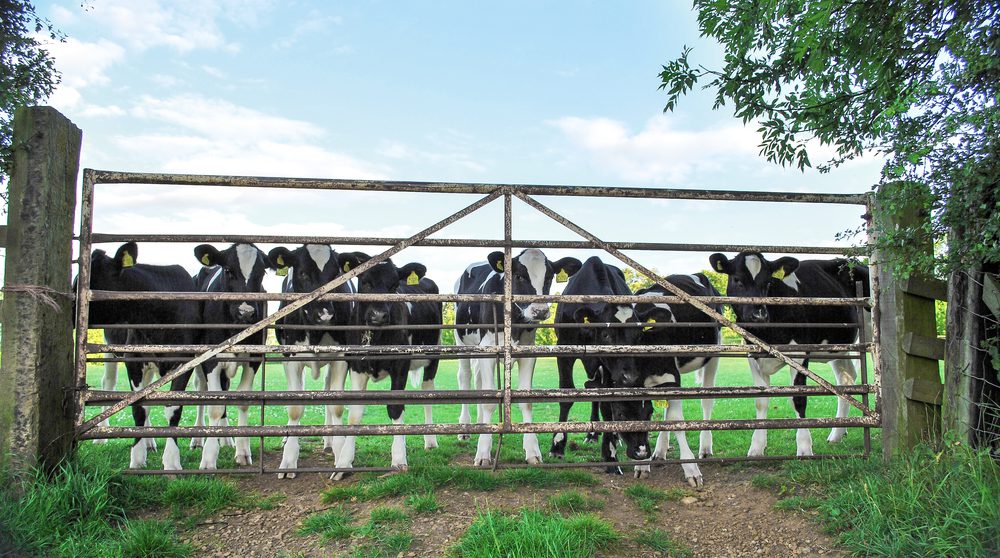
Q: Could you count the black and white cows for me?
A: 8